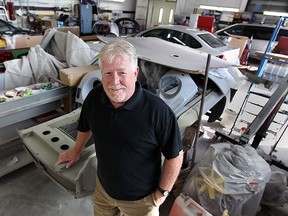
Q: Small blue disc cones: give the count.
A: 0